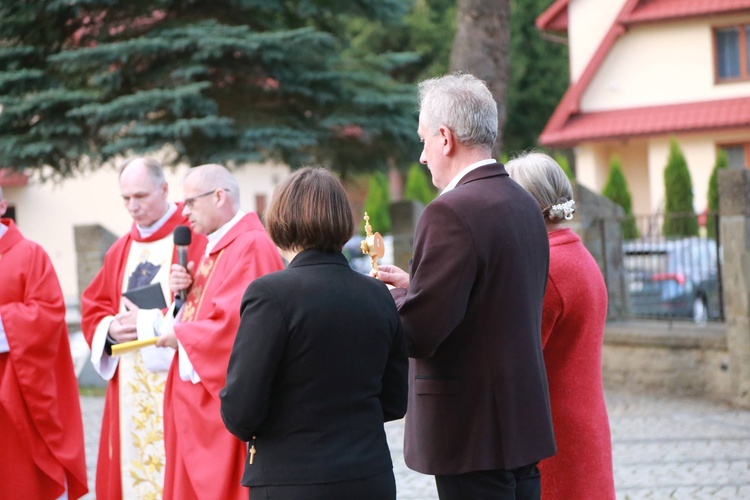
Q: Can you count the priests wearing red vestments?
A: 3